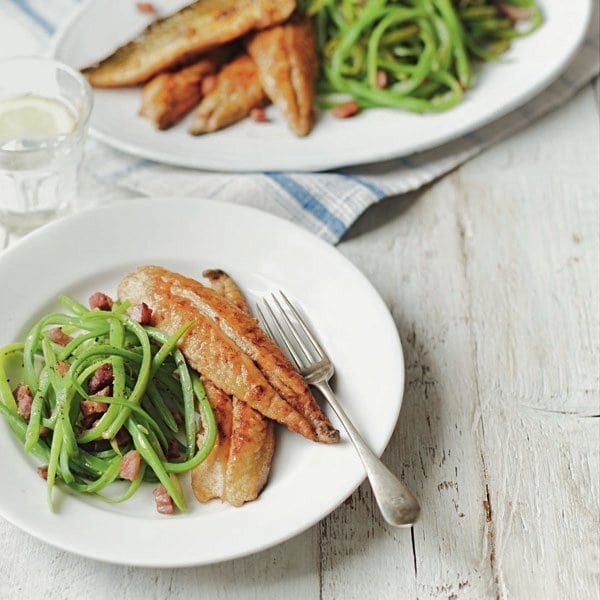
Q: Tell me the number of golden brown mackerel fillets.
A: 6